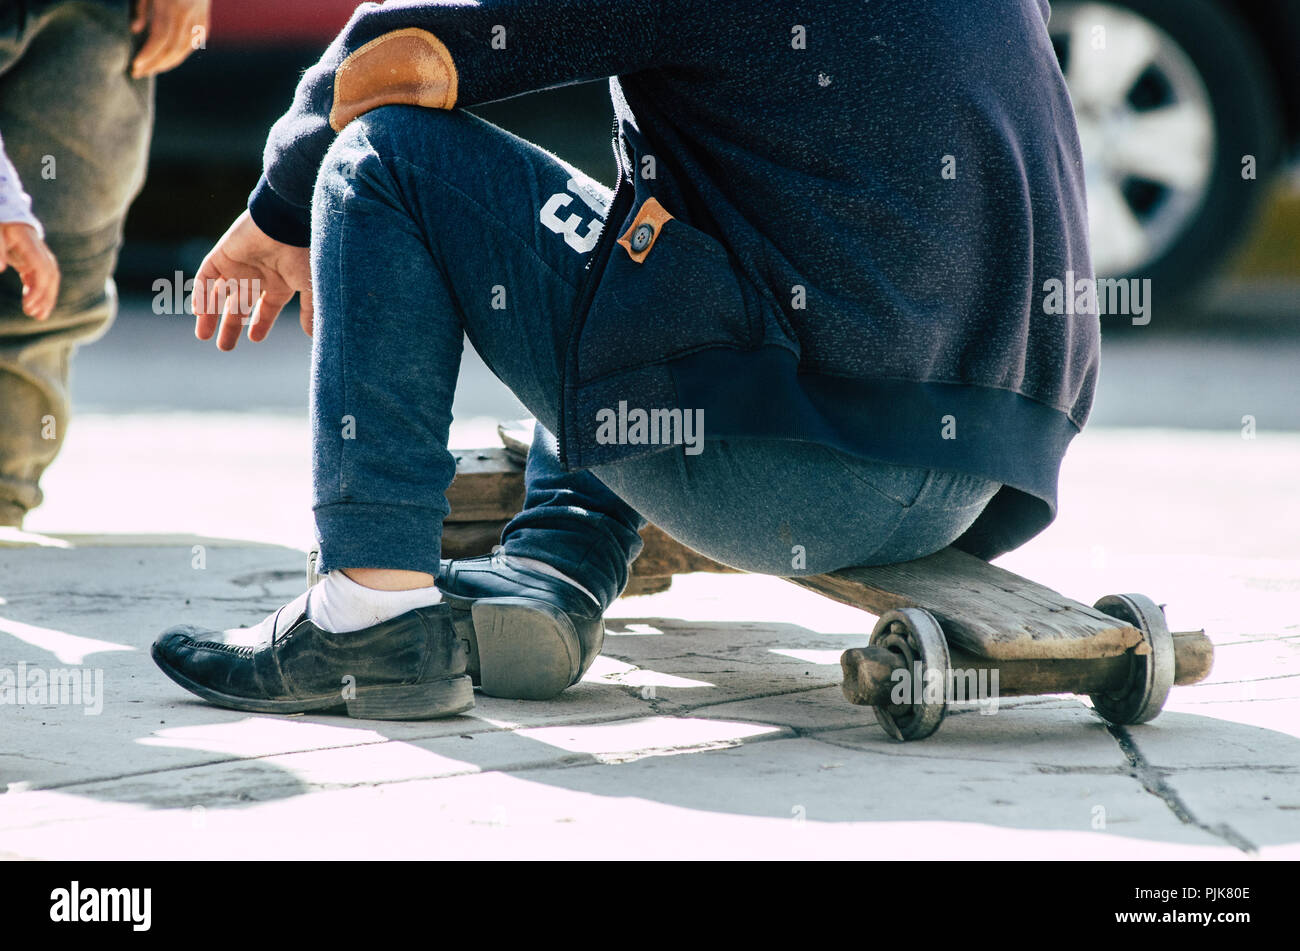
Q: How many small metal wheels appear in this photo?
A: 2